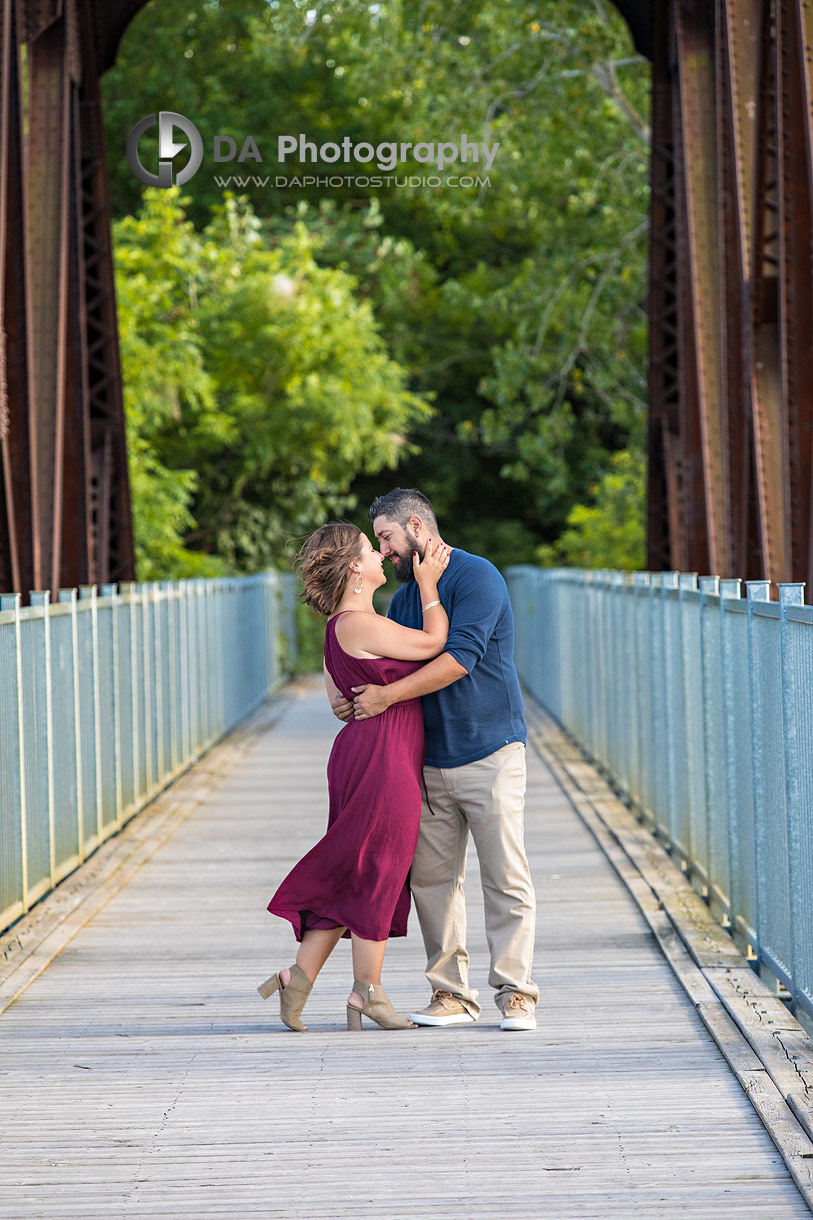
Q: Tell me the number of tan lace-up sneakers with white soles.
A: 2